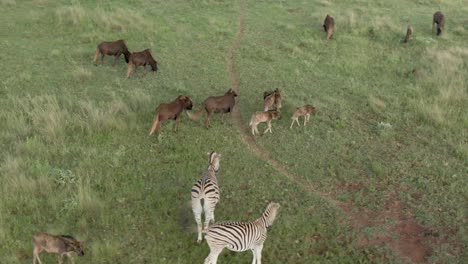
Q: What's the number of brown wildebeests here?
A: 12